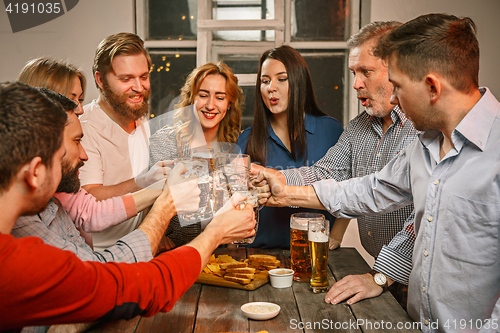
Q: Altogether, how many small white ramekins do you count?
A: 2